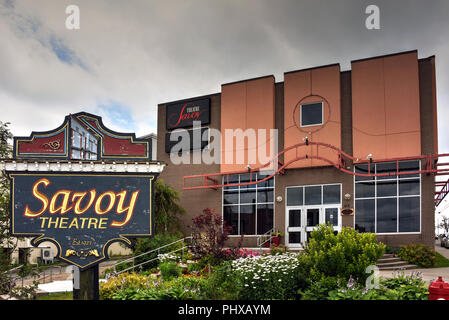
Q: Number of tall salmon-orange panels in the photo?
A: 3